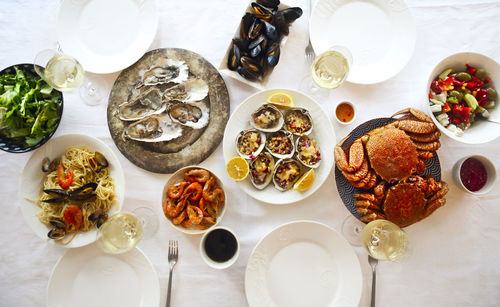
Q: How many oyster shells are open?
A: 5